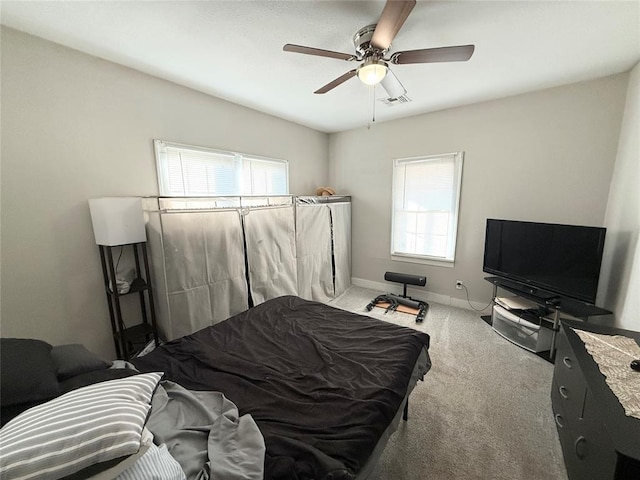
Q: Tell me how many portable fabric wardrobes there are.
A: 2